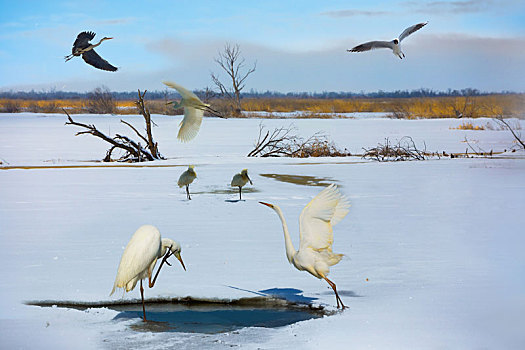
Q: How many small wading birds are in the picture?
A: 2